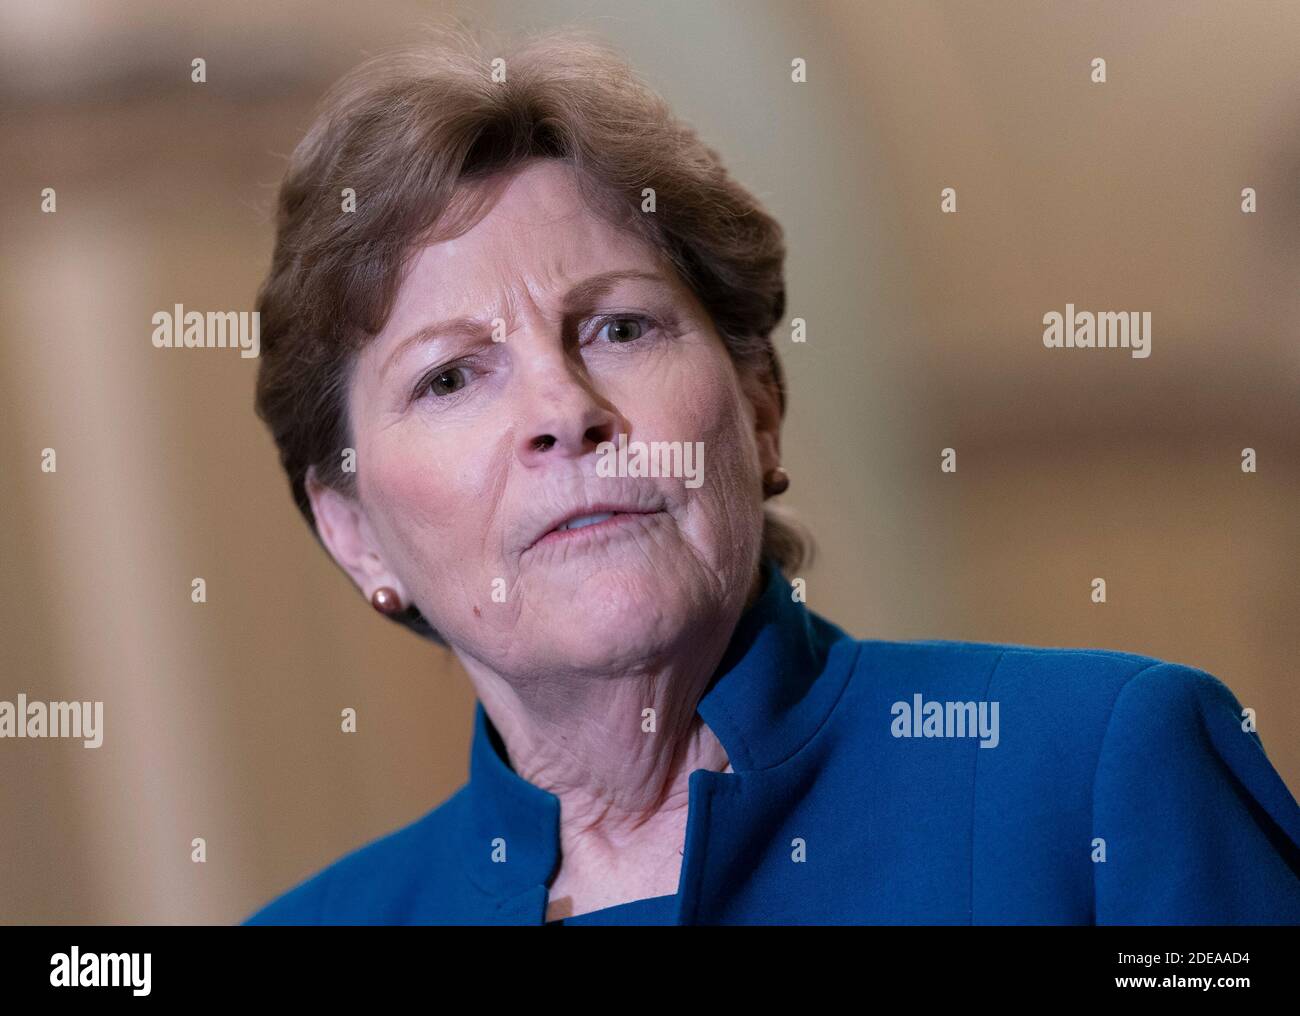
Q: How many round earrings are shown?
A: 2